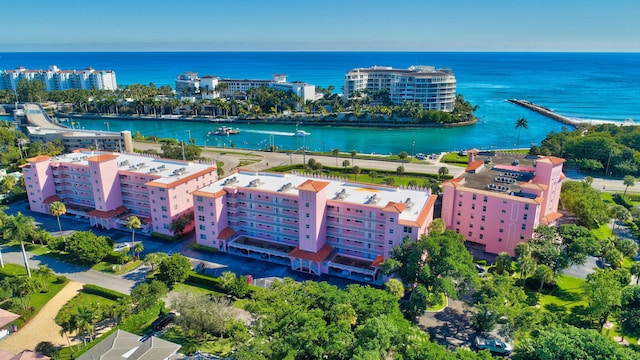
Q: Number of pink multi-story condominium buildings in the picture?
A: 3